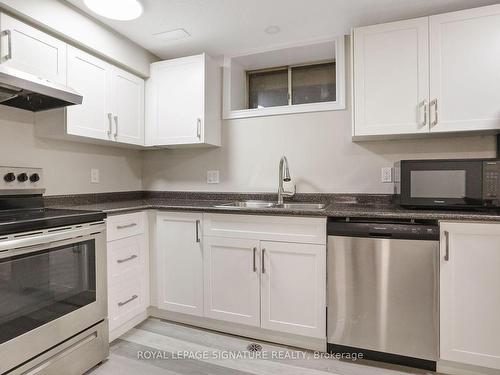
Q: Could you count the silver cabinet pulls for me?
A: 13